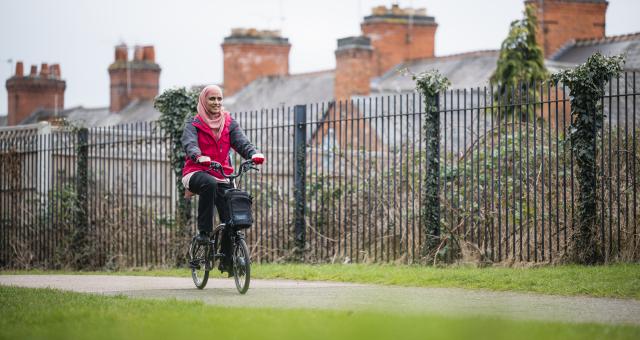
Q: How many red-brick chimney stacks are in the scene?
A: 6